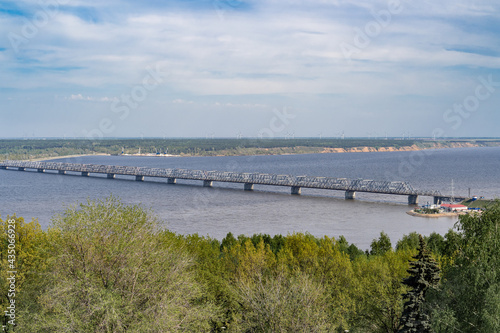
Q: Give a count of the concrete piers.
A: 14